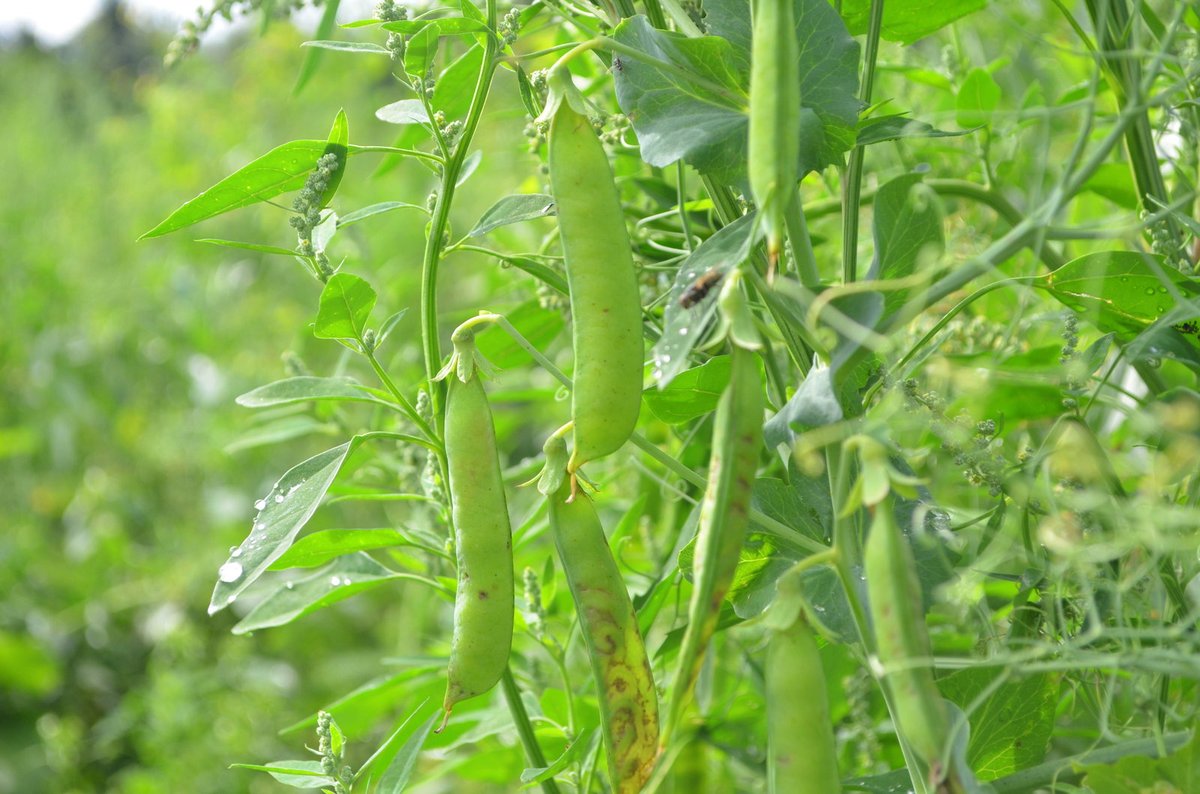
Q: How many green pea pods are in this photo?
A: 7